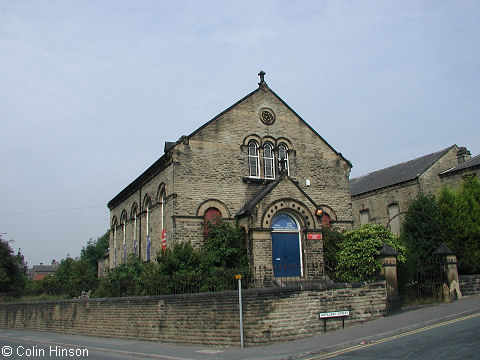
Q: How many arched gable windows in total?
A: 3